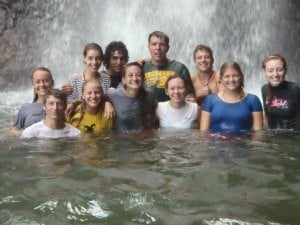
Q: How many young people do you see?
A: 11